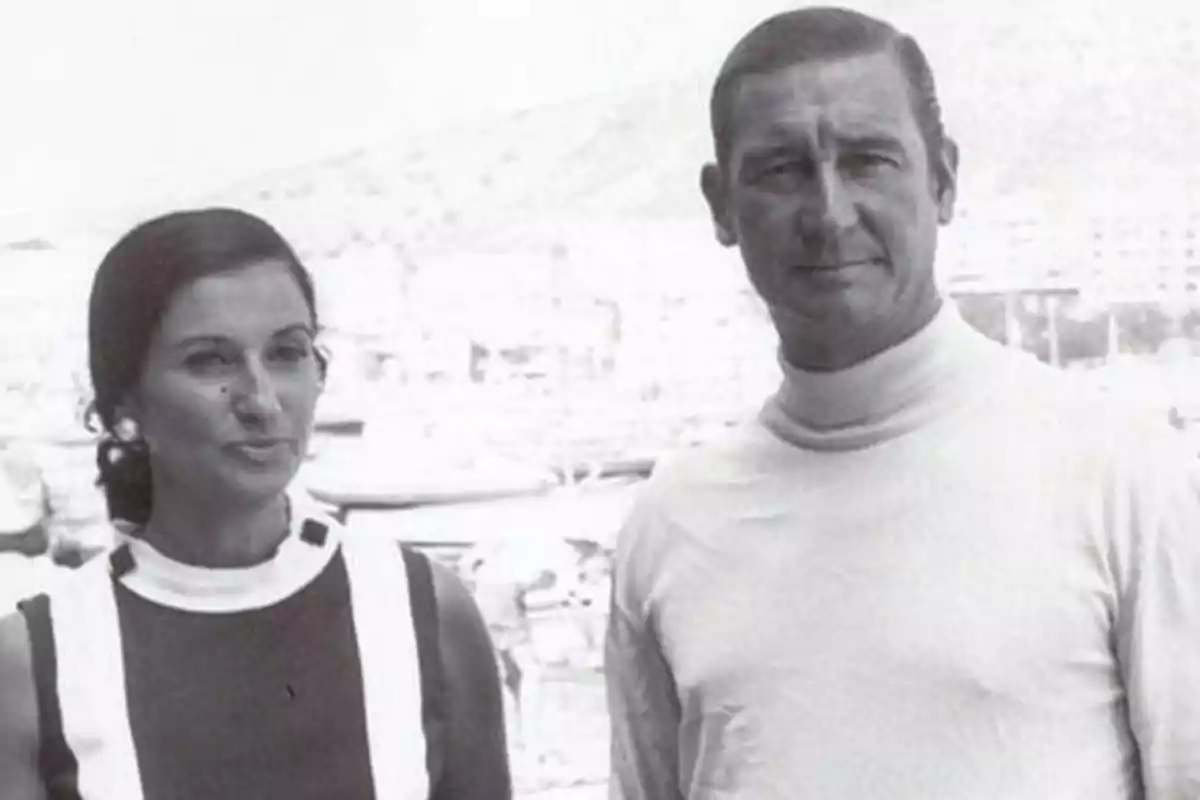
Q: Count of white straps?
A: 2